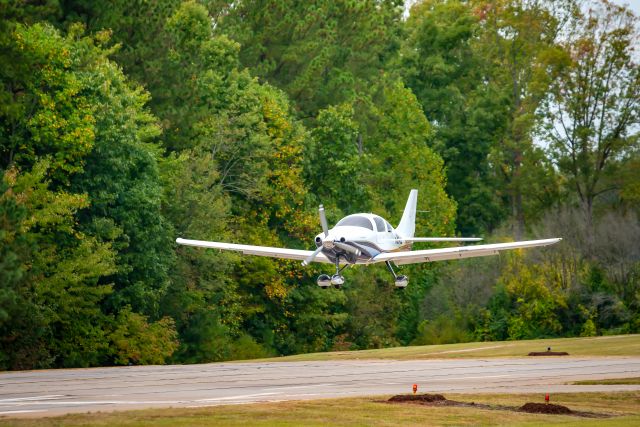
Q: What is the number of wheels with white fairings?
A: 3